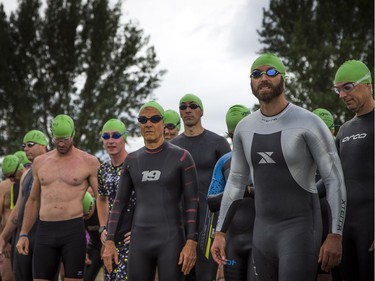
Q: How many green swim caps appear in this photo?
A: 13